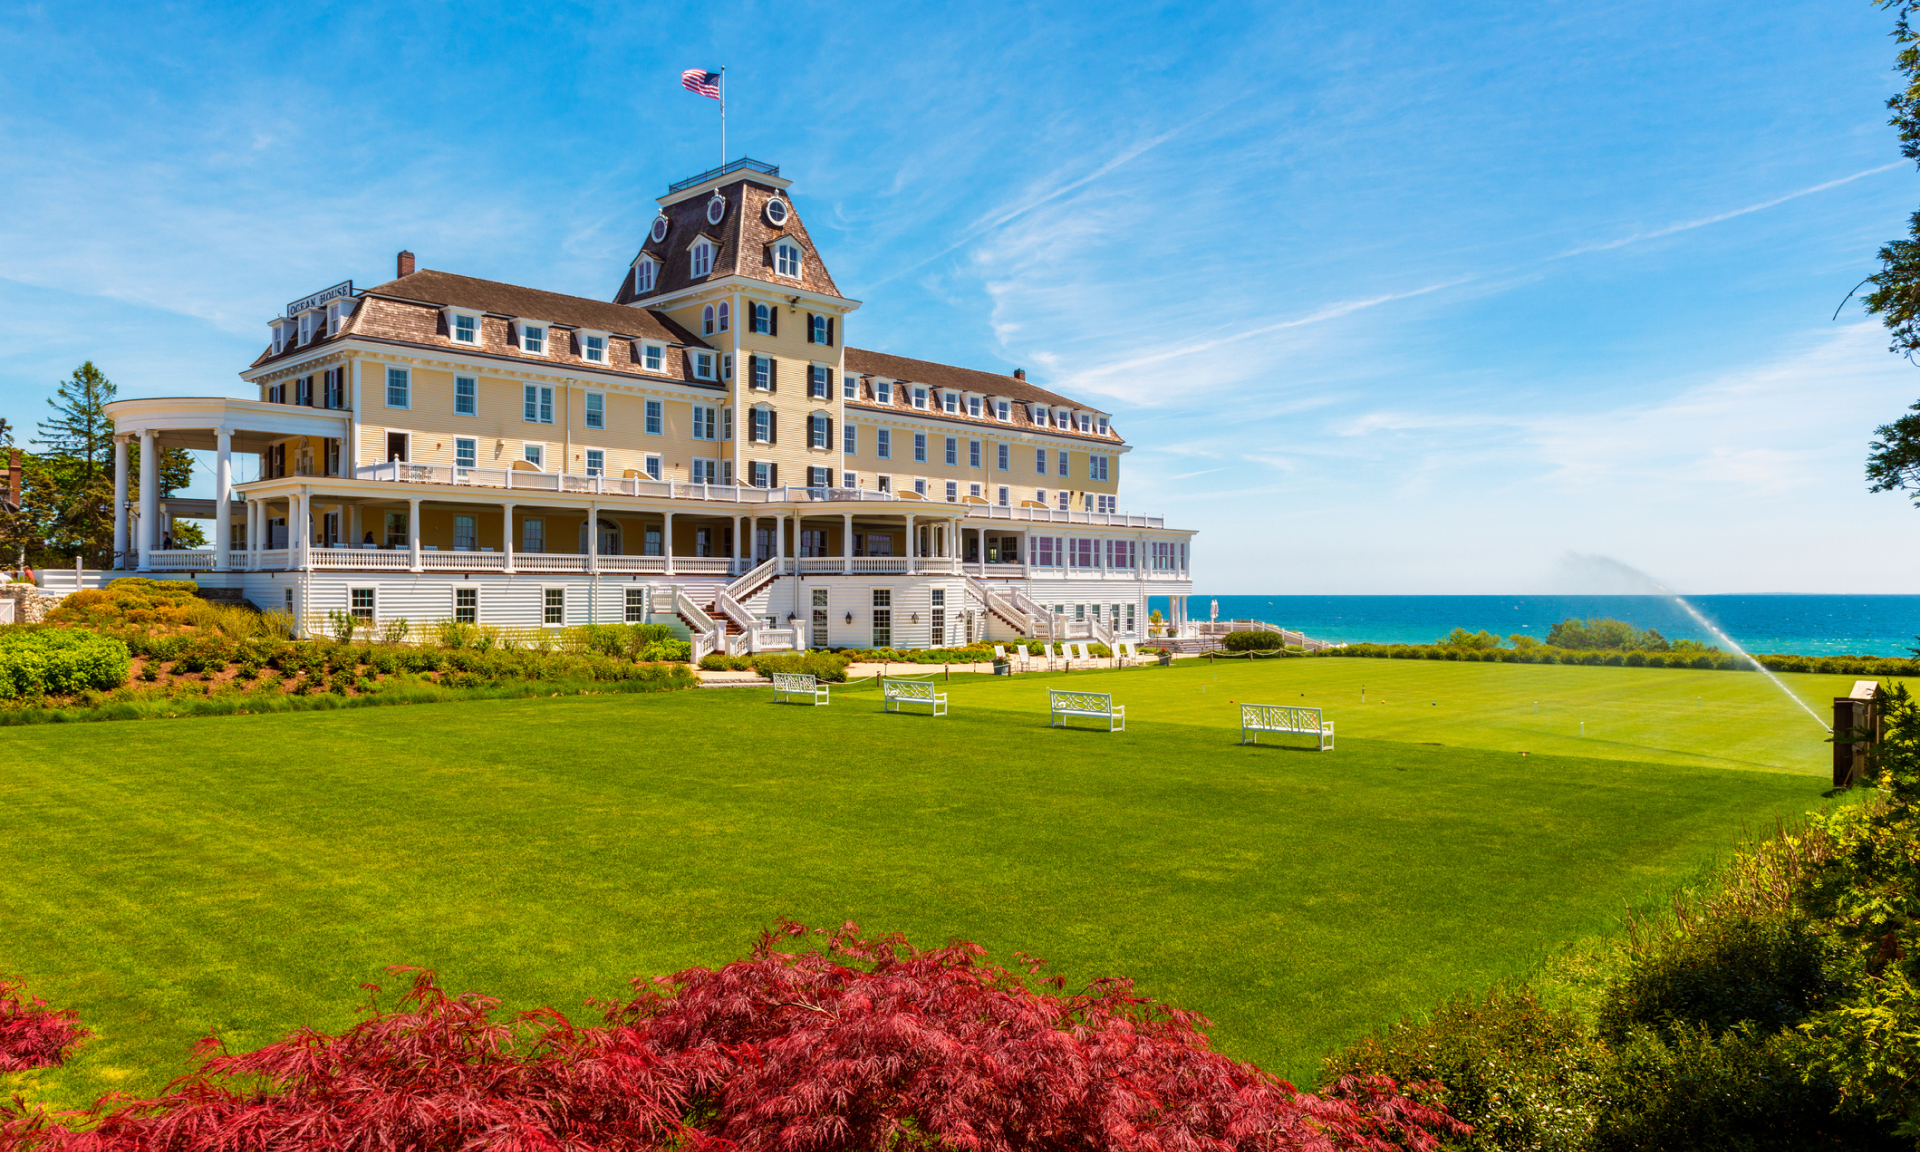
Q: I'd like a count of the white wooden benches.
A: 4